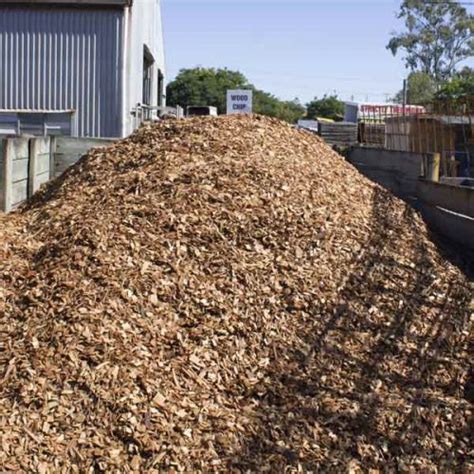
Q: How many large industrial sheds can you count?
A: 1